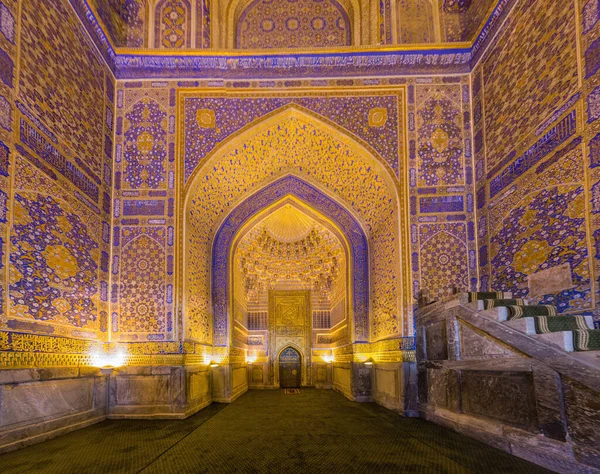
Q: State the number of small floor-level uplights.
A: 5